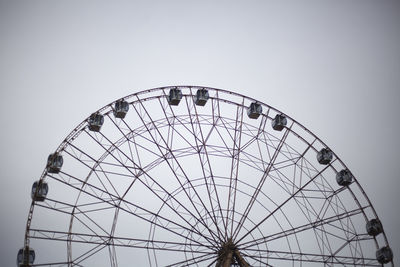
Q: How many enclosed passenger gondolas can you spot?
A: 13